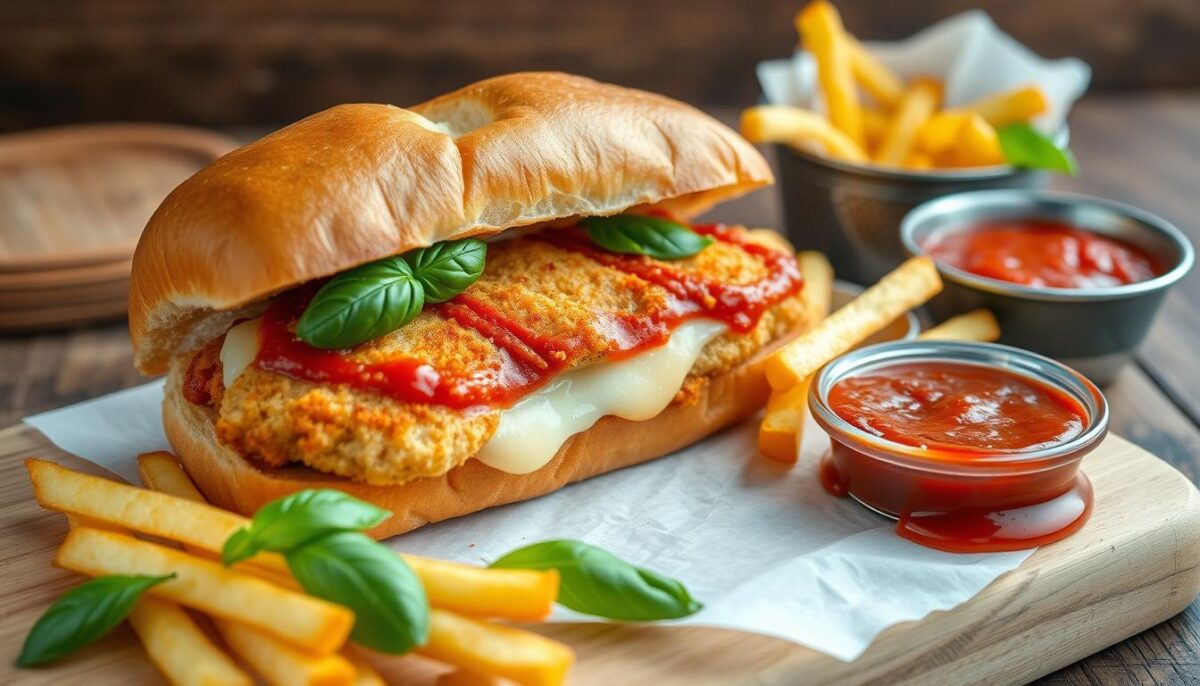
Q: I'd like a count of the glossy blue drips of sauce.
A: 0